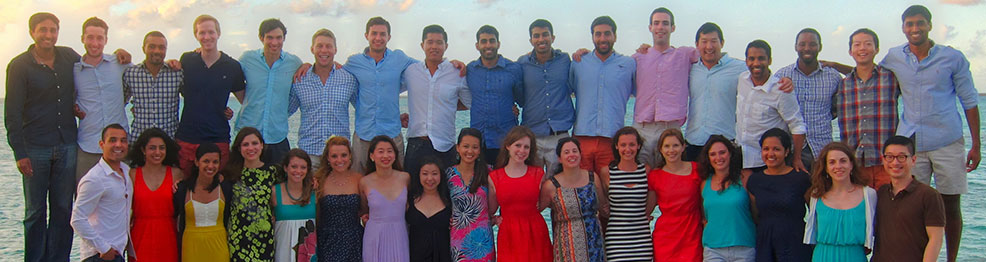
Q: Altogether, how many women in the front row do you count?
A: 15